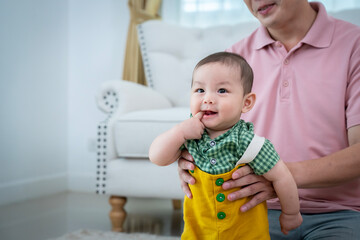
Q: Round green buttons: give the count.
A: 3